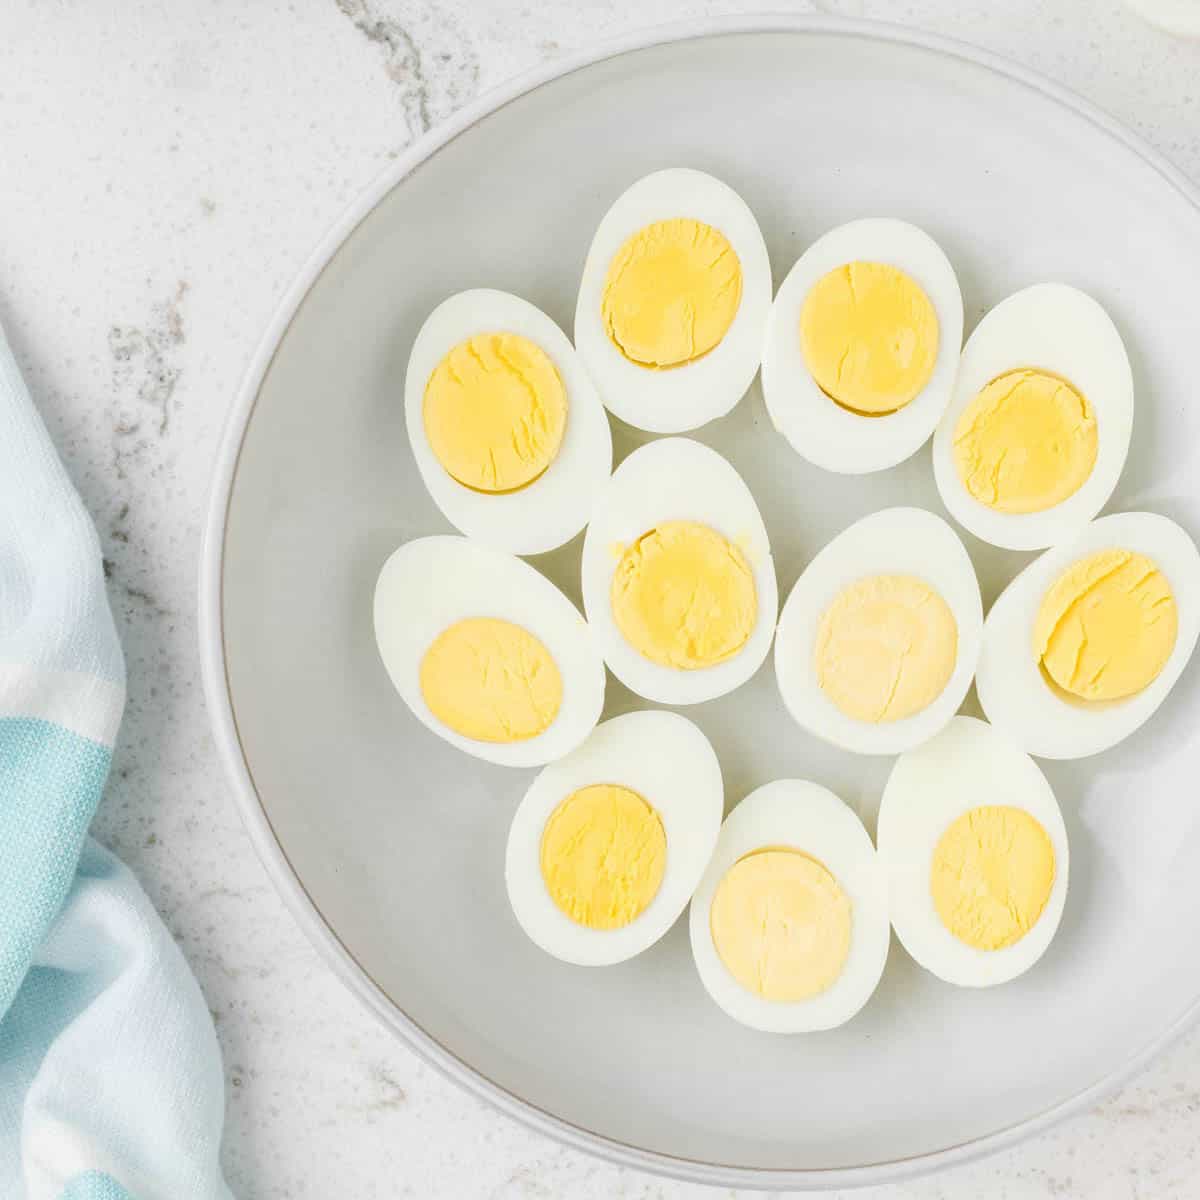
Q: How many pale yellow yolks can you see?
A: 2